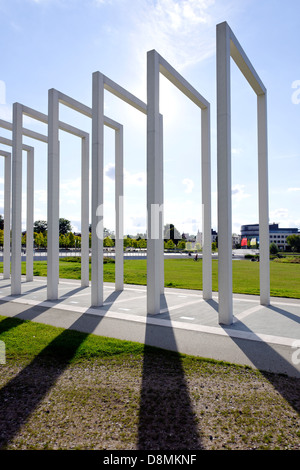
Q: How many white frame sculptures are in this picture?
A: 8